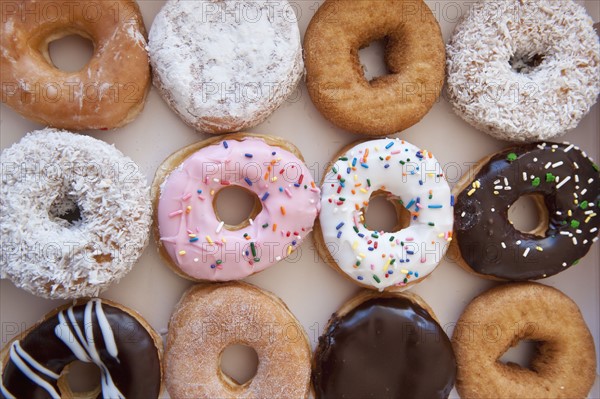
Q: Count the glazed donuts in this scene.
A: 1